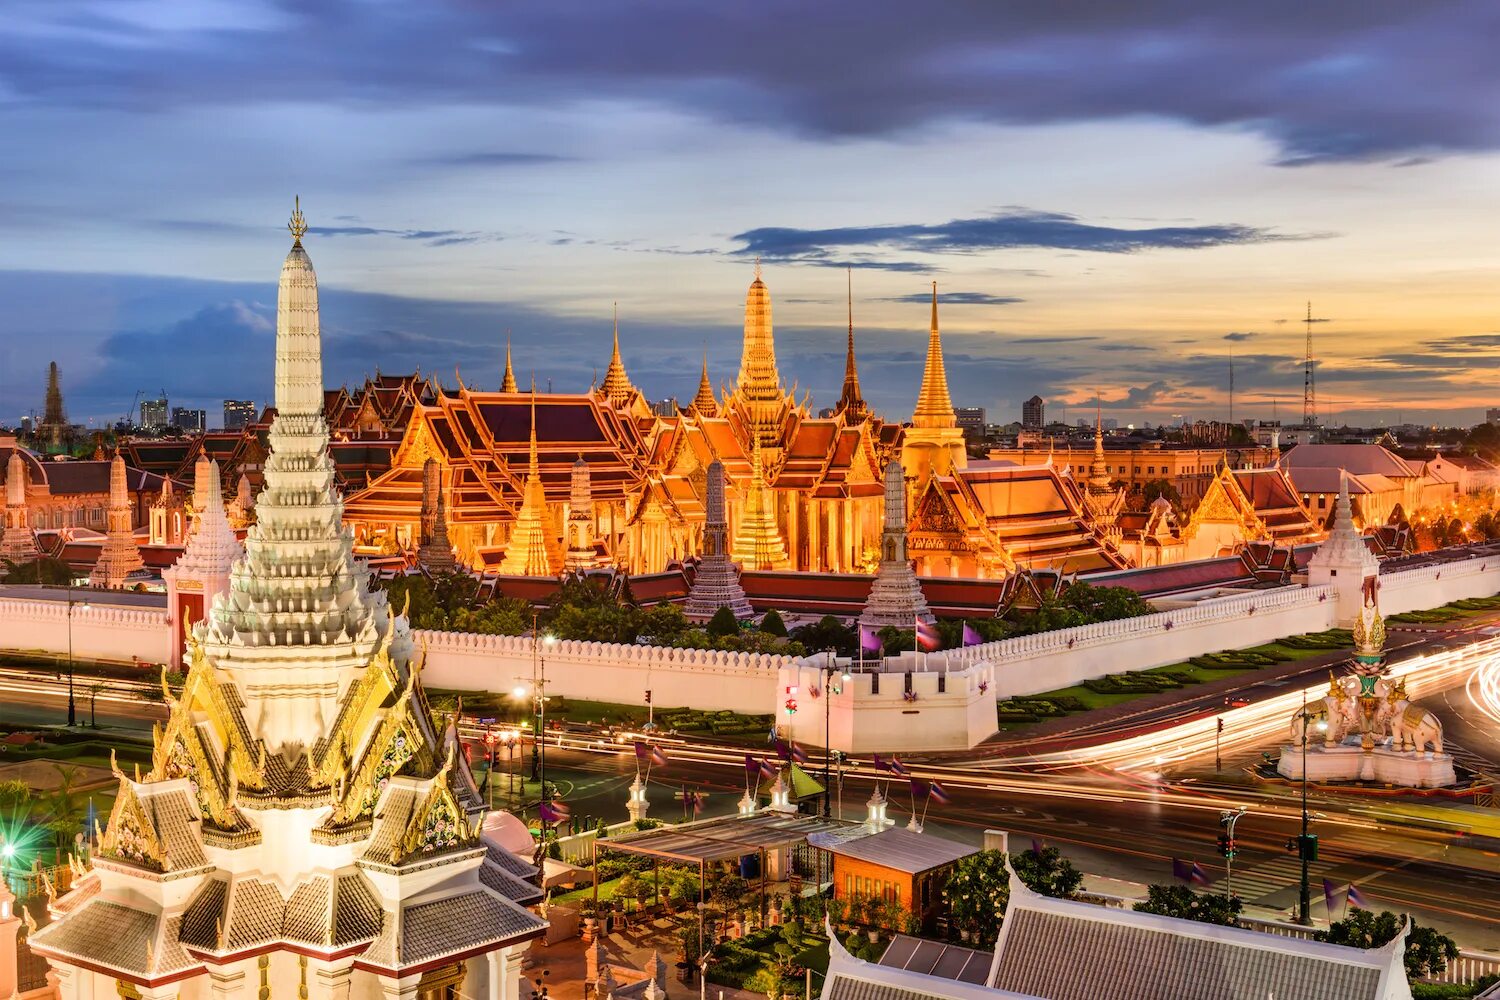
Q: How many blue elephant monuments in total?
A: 0